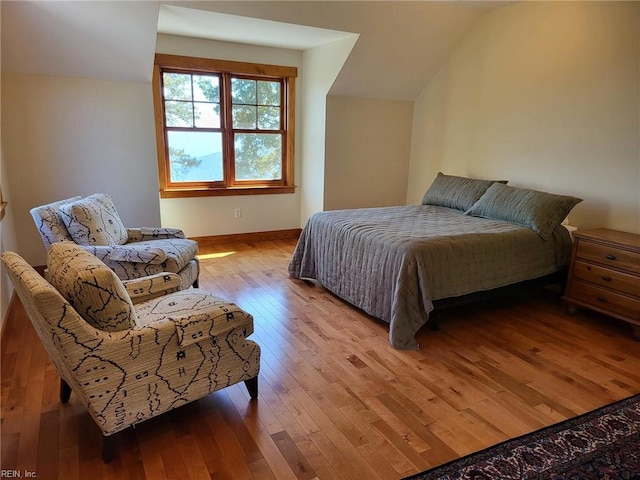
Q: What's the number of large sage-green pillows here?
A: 2